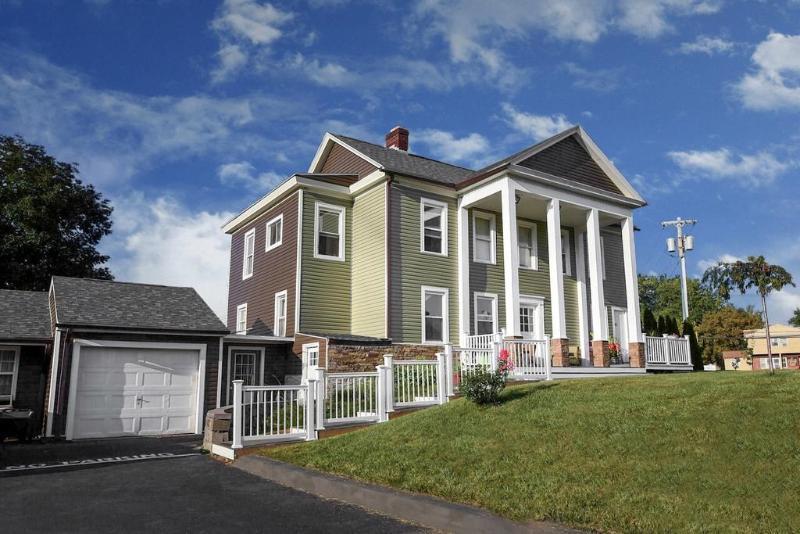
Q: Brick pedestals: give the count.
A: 4